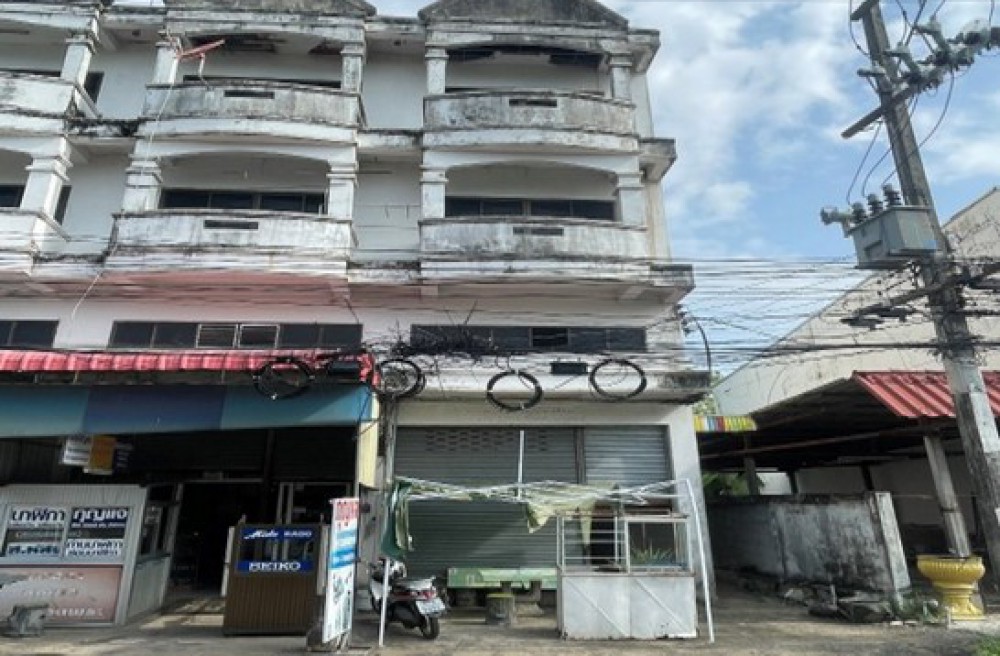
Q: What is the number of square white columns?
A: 10